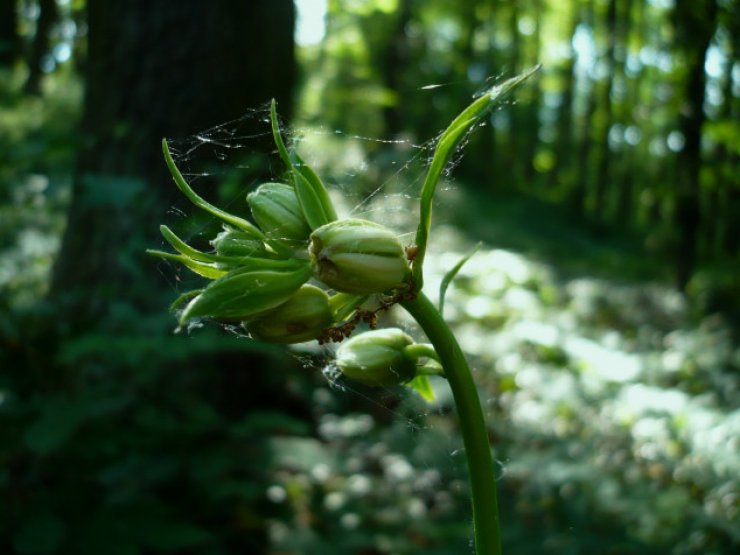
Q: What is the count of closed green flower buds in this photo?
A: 5